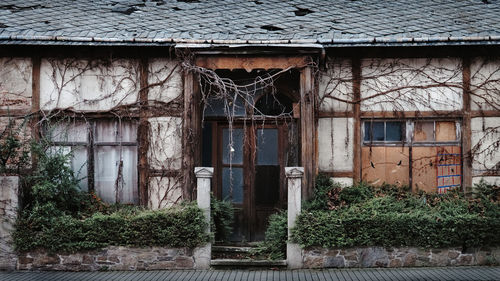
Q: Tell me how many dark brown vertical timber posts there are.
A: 6